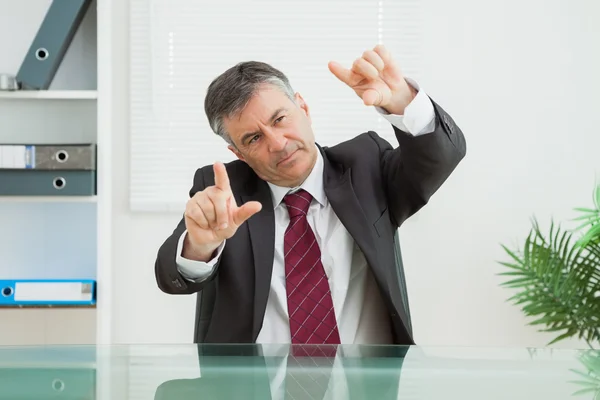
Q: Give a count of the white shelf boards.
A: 2